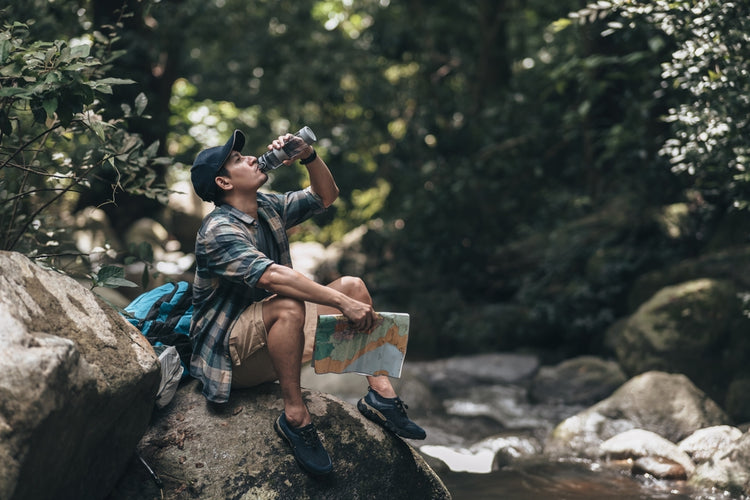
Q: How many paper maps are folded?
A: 1